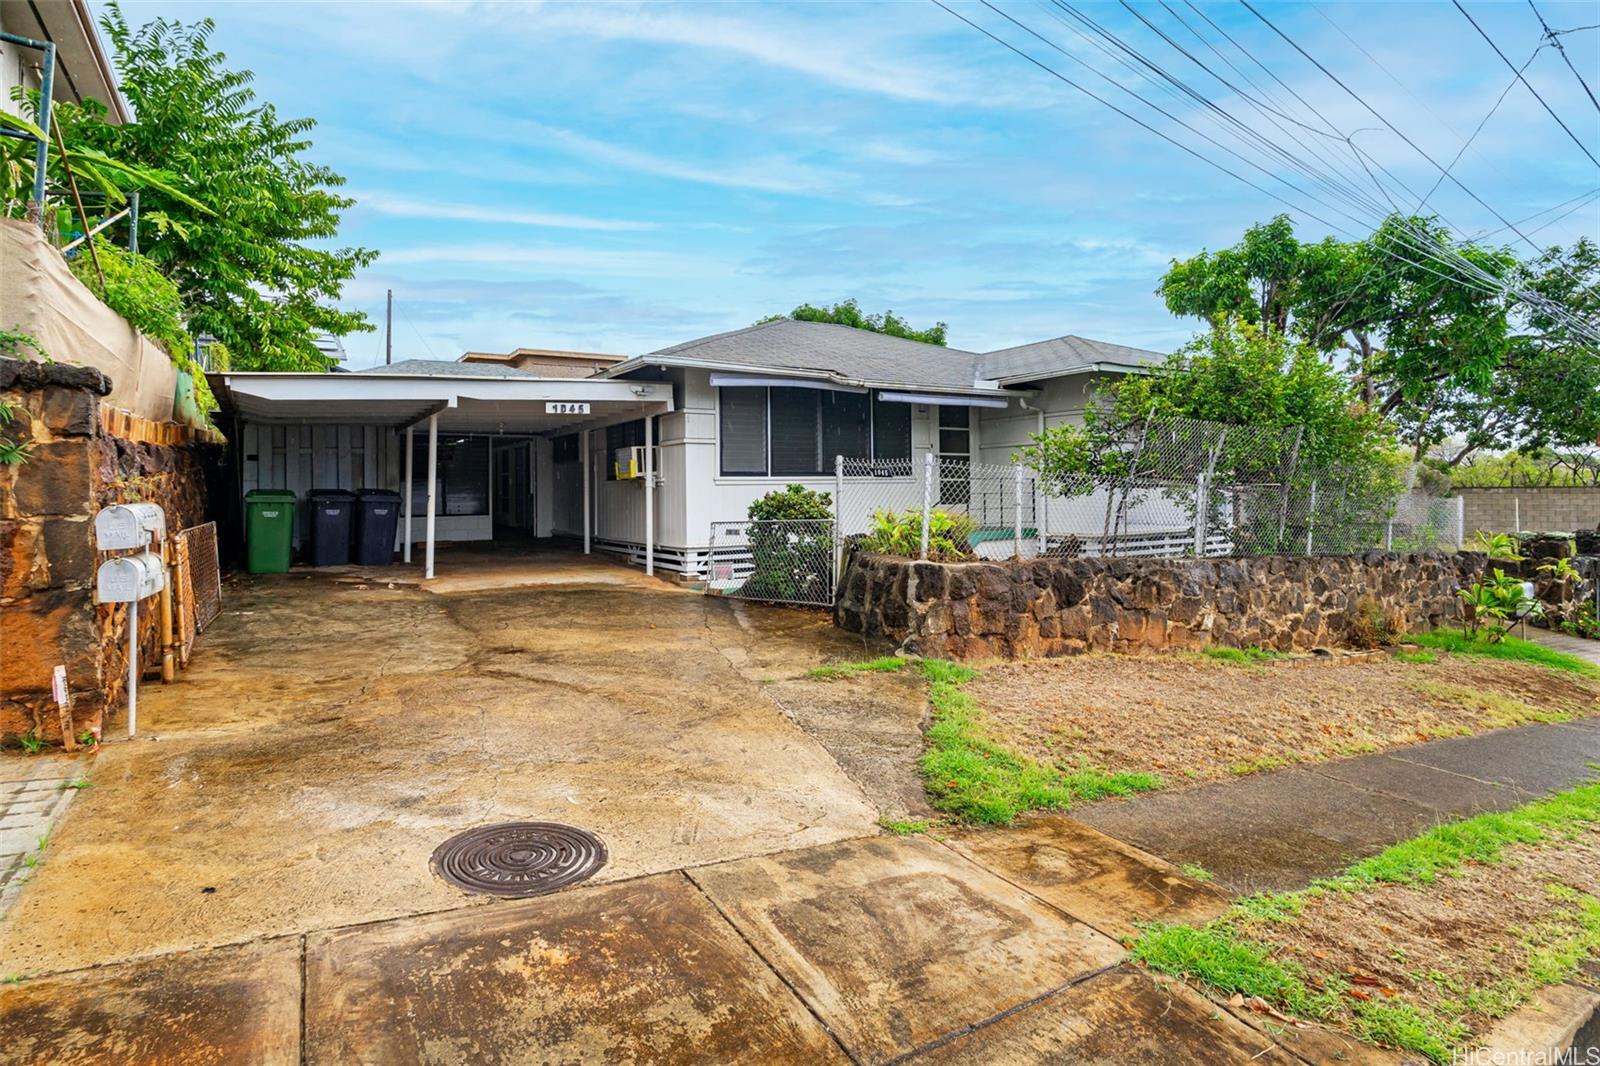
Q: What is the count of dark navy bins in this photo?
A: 2